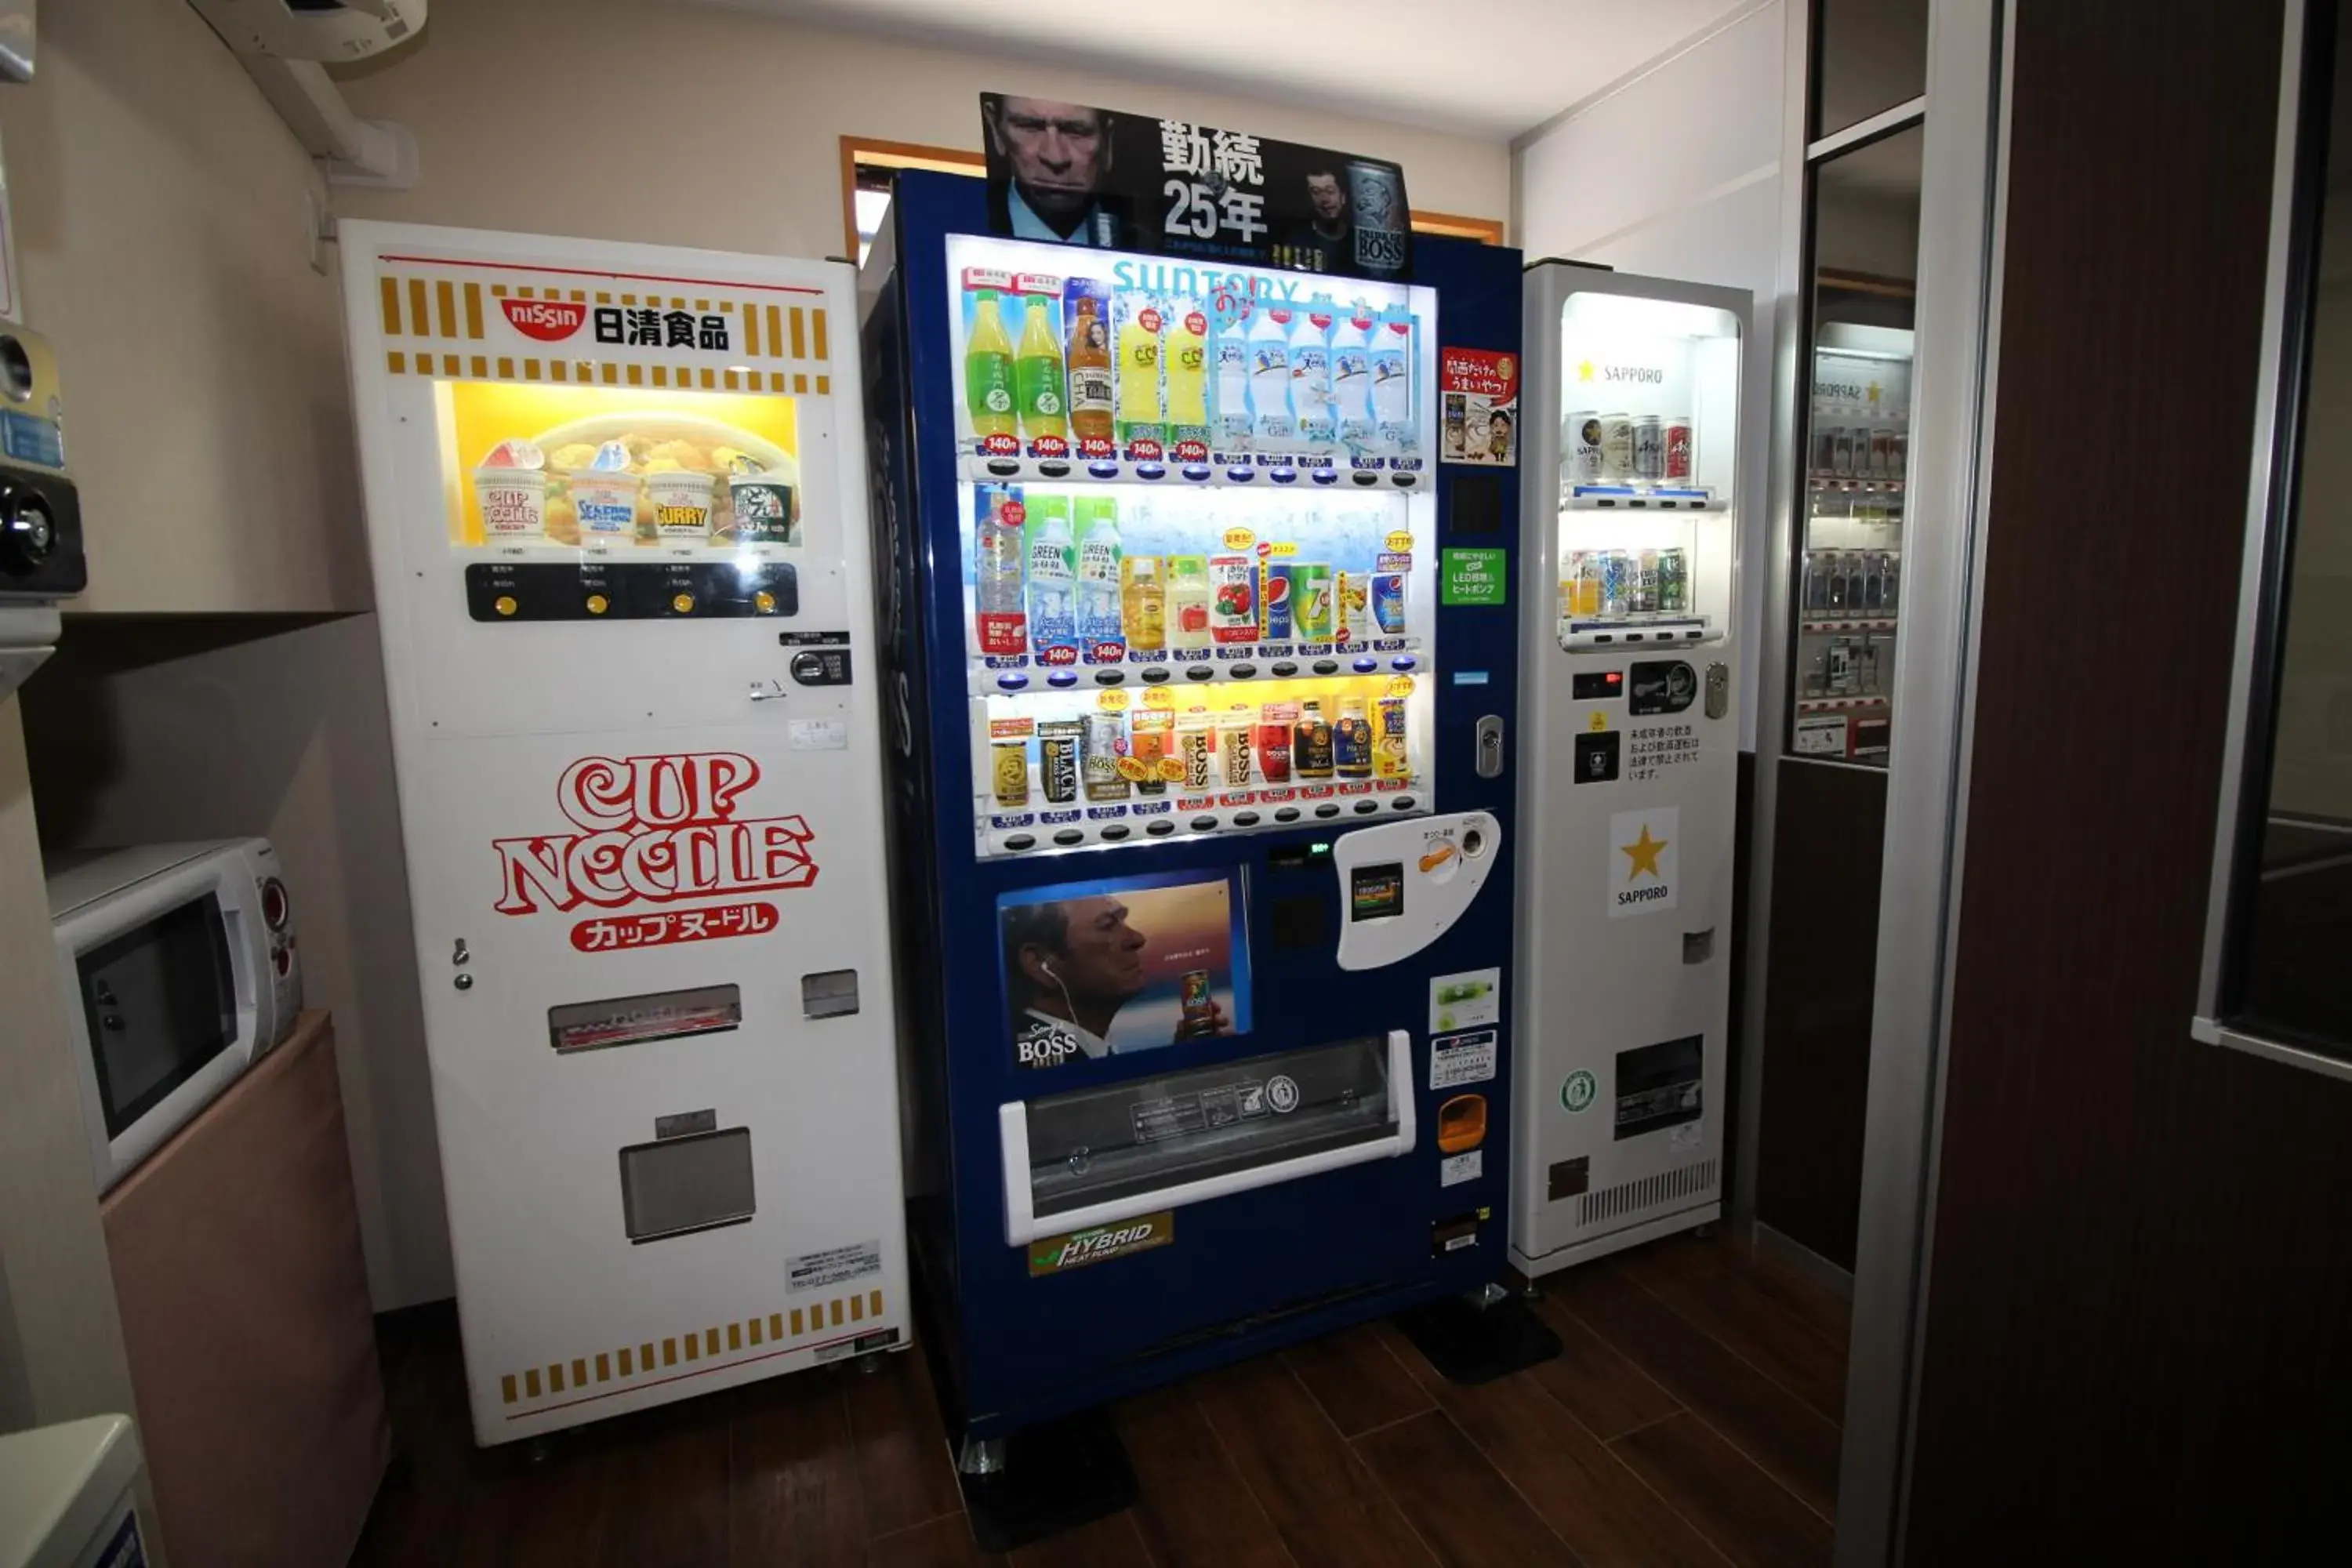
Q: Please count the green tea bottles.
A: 2